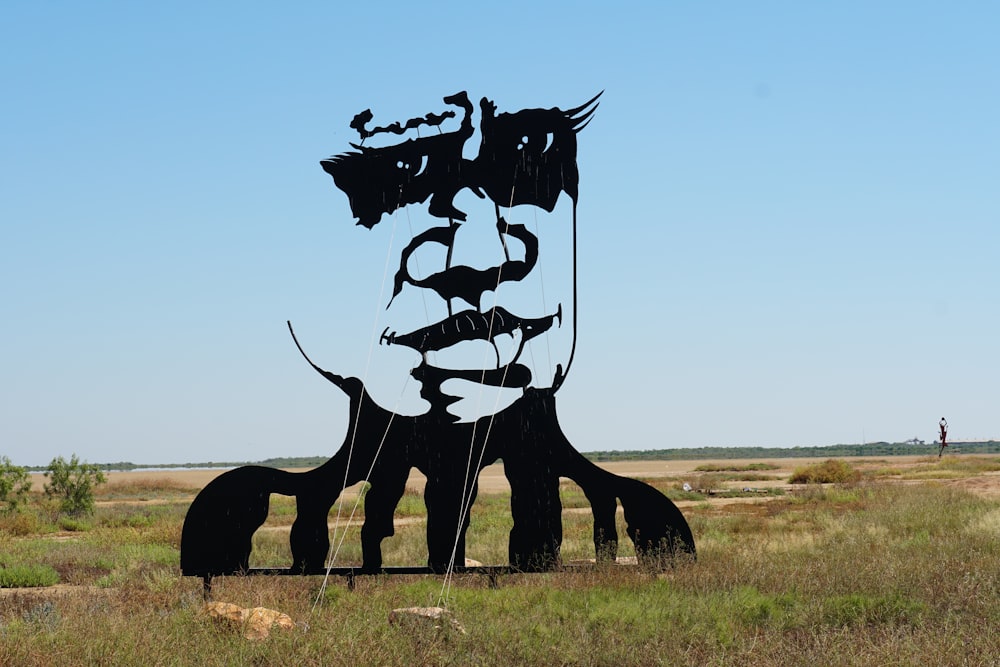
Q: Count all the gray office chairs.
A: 0